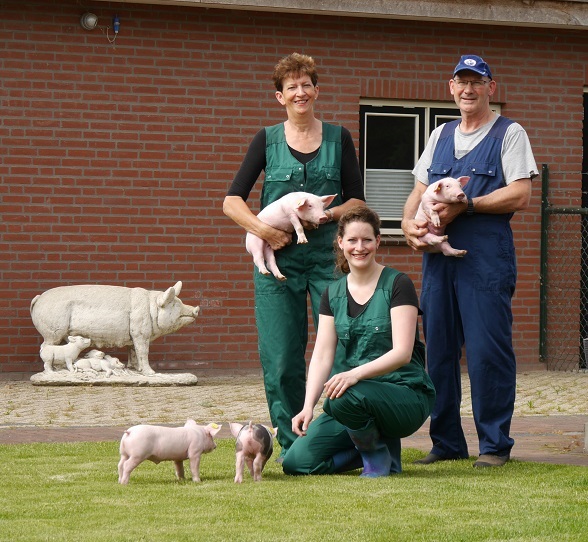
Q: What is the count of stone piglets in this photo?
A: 3